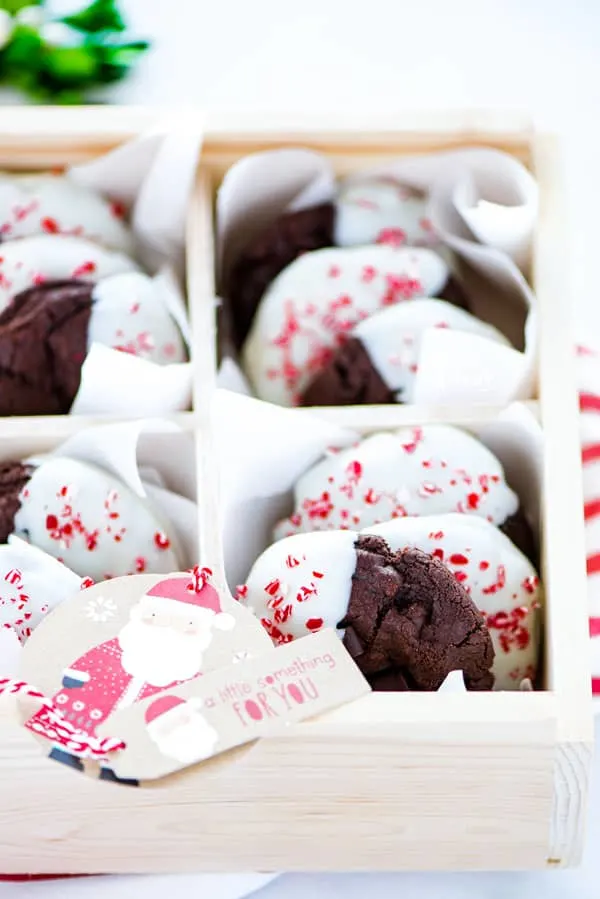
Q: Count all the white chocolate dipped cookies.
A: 11